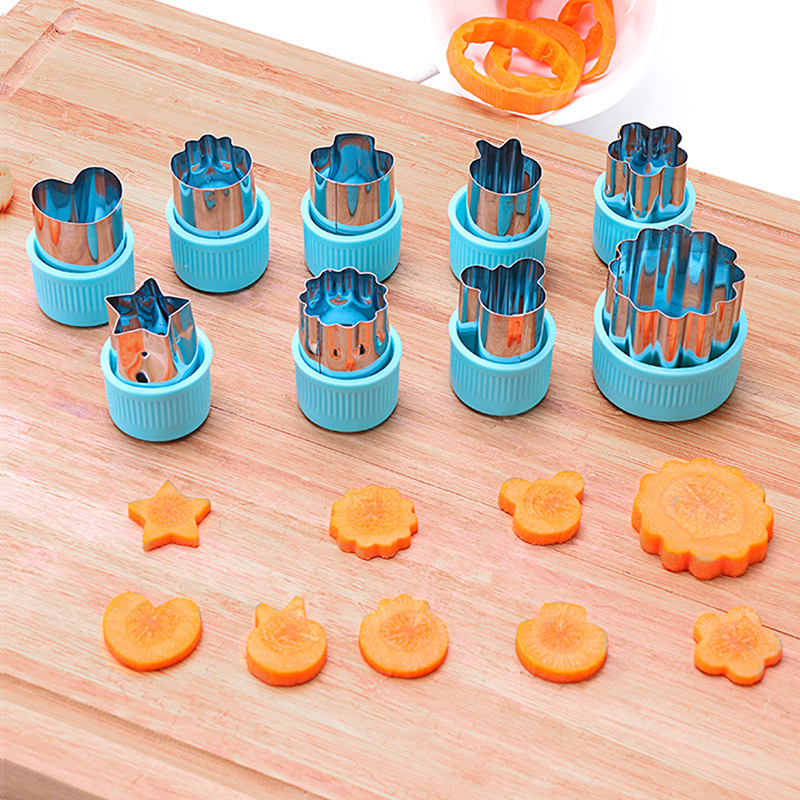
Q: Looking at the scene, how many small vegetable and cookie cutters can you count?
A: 9